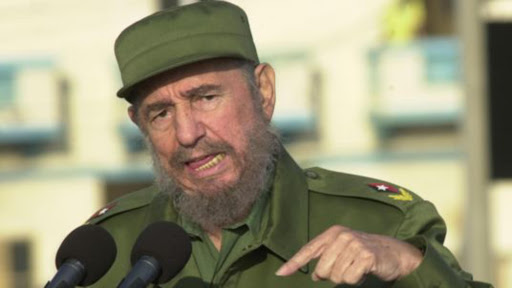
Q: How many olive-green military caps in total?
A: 1